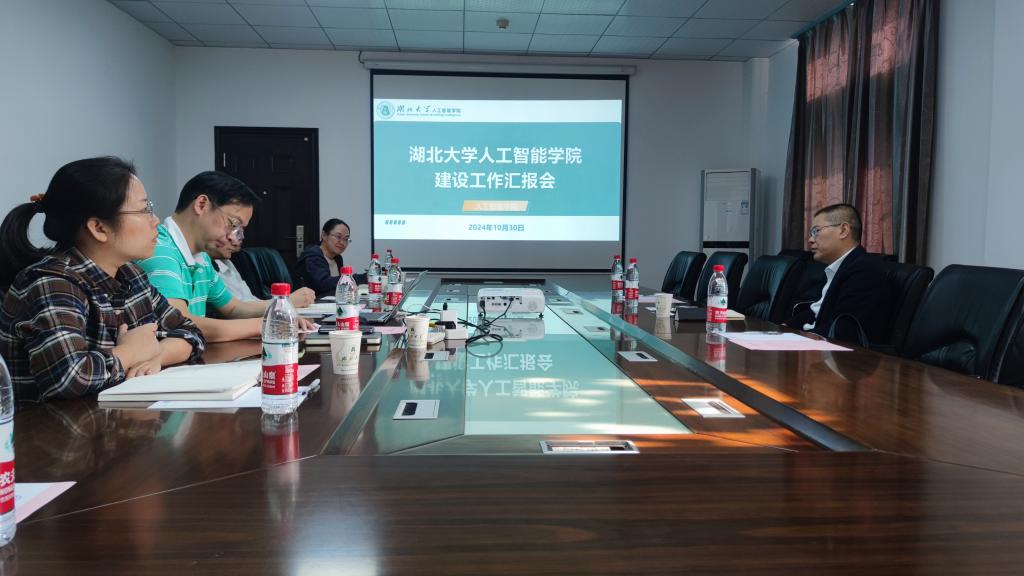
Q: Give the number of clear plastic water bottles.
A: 9